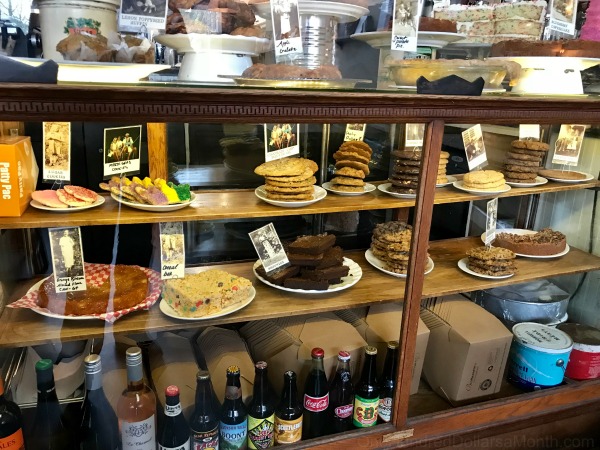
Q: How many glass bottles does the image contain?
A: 13